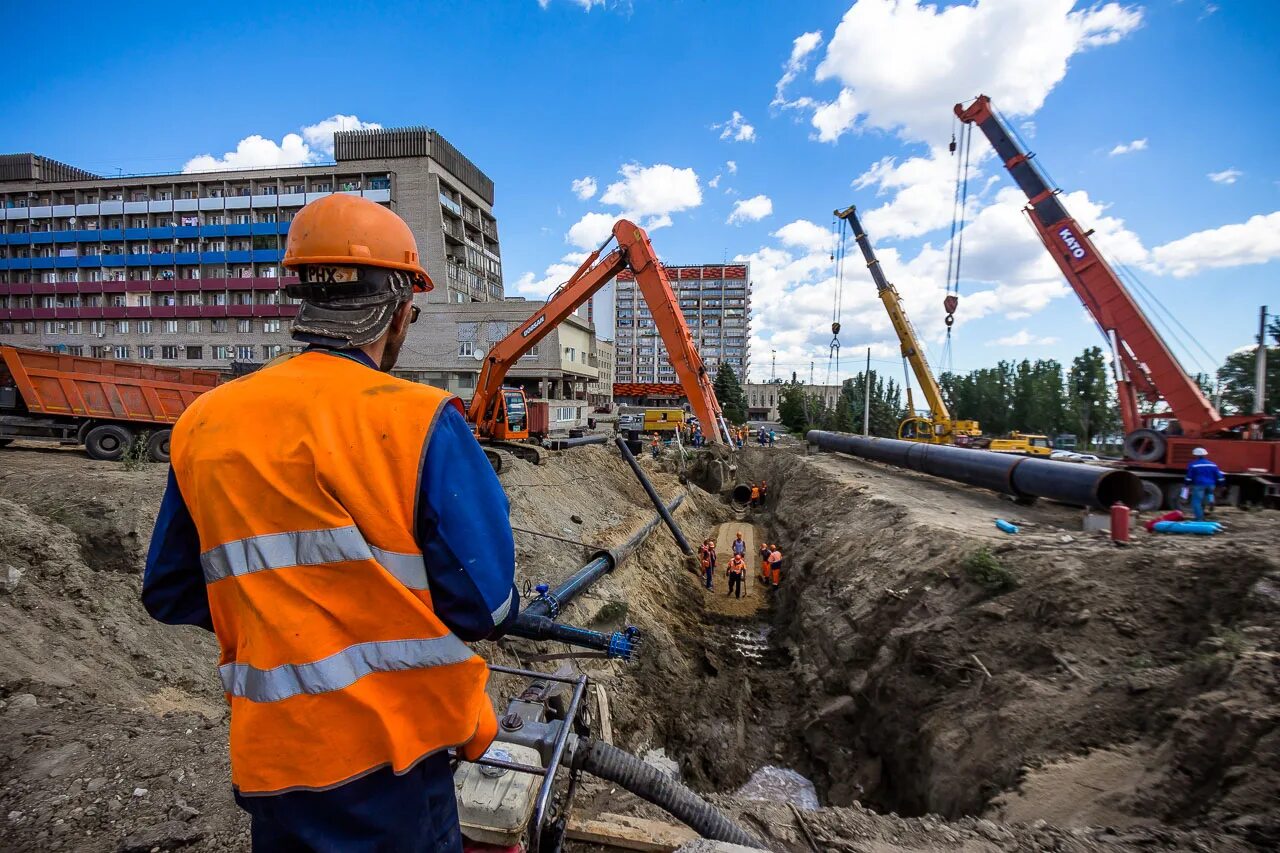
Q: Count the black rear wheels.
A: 2